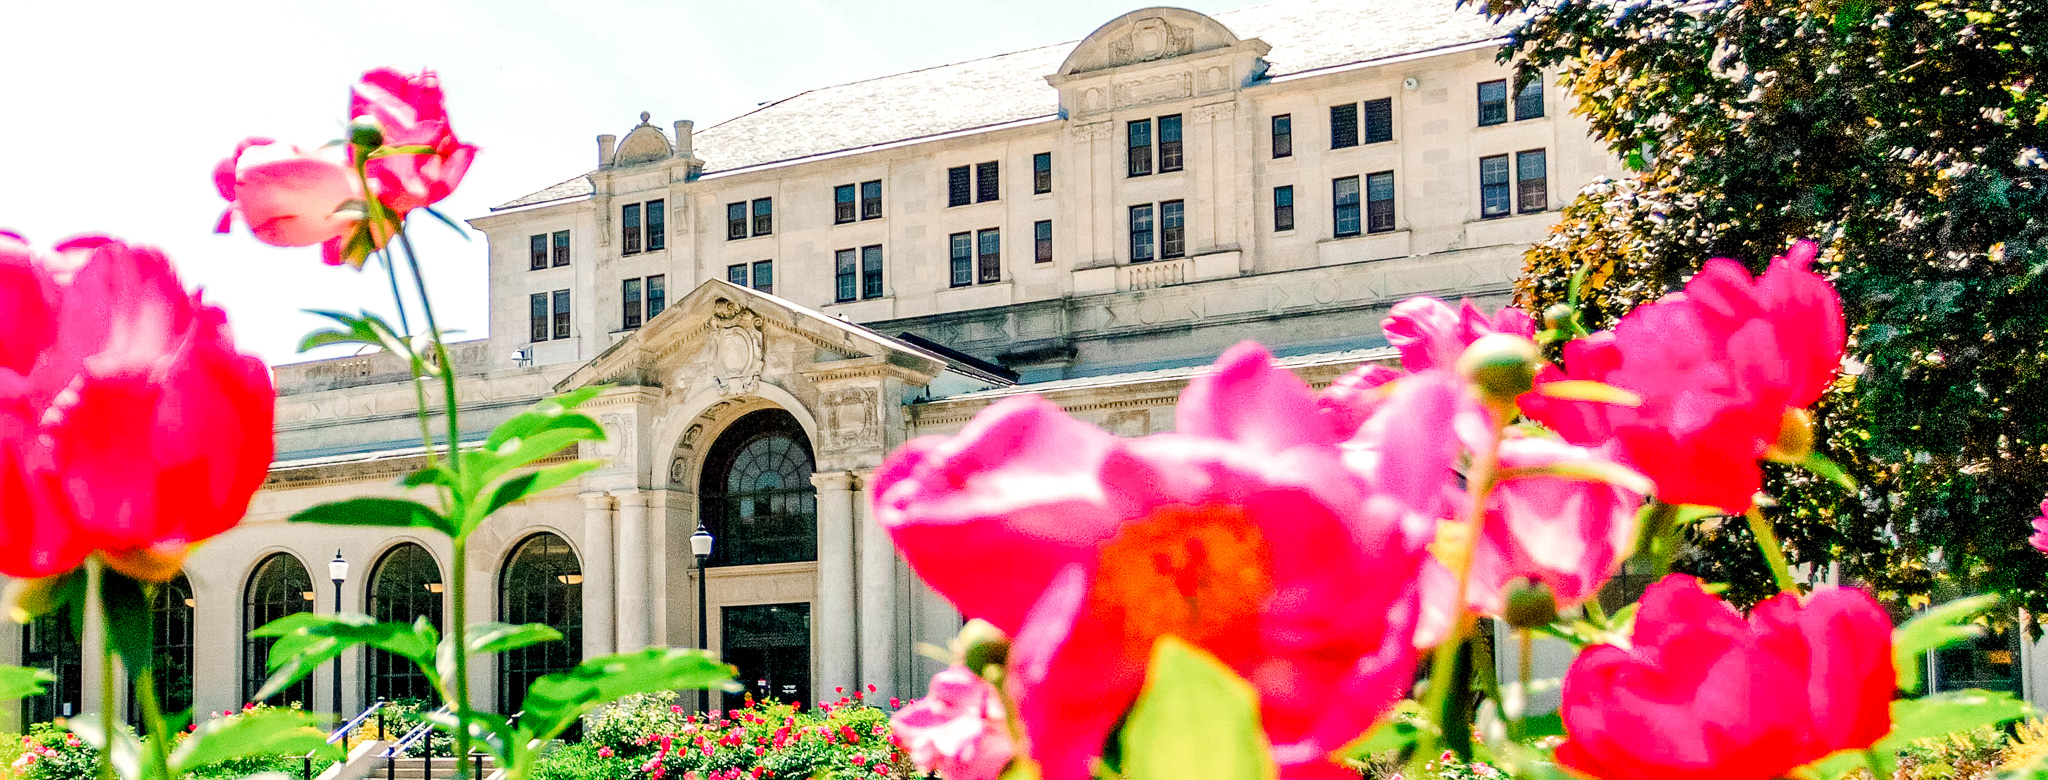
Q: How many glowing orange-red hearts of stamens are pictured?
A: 1